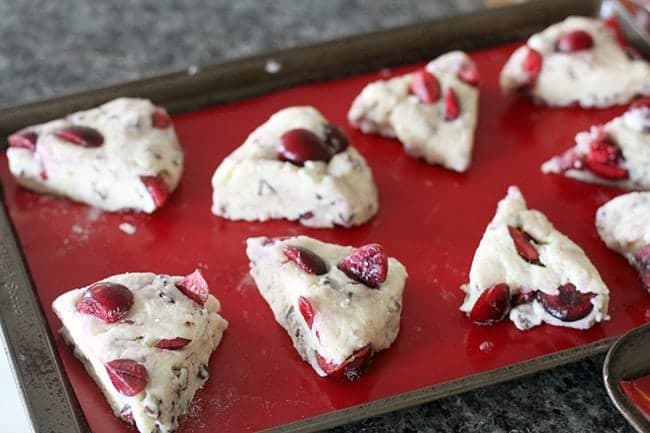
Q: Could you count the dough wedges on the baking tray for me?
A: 9